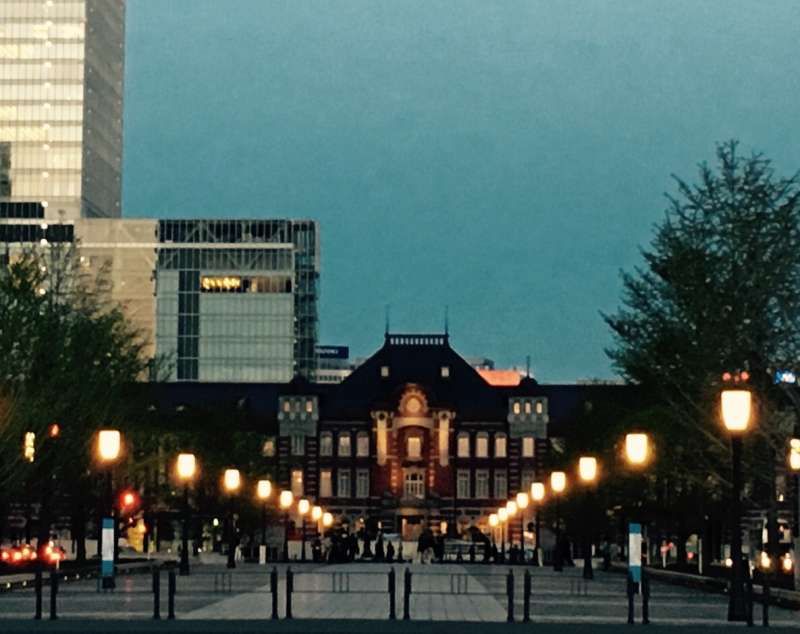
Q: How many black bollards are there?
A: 14